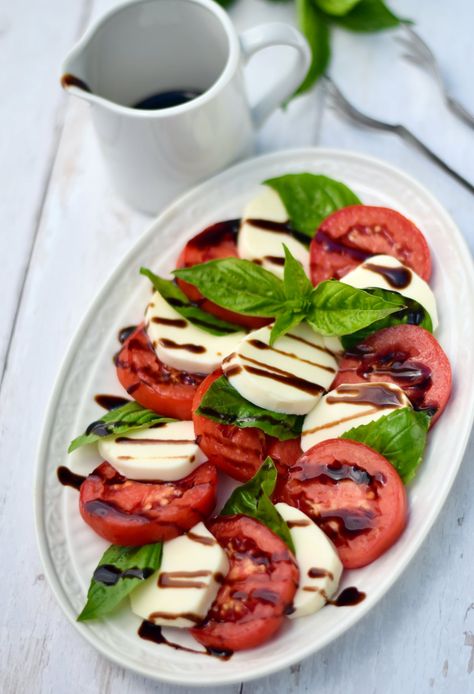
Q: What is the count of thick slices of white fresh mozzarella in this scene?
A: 8